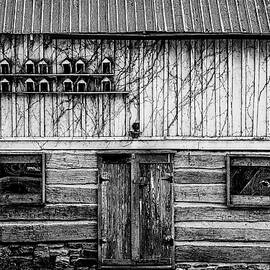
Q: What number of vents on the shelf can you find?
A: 12